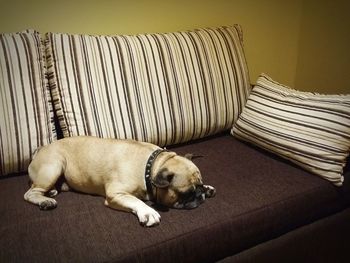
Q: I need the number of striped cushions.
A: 3